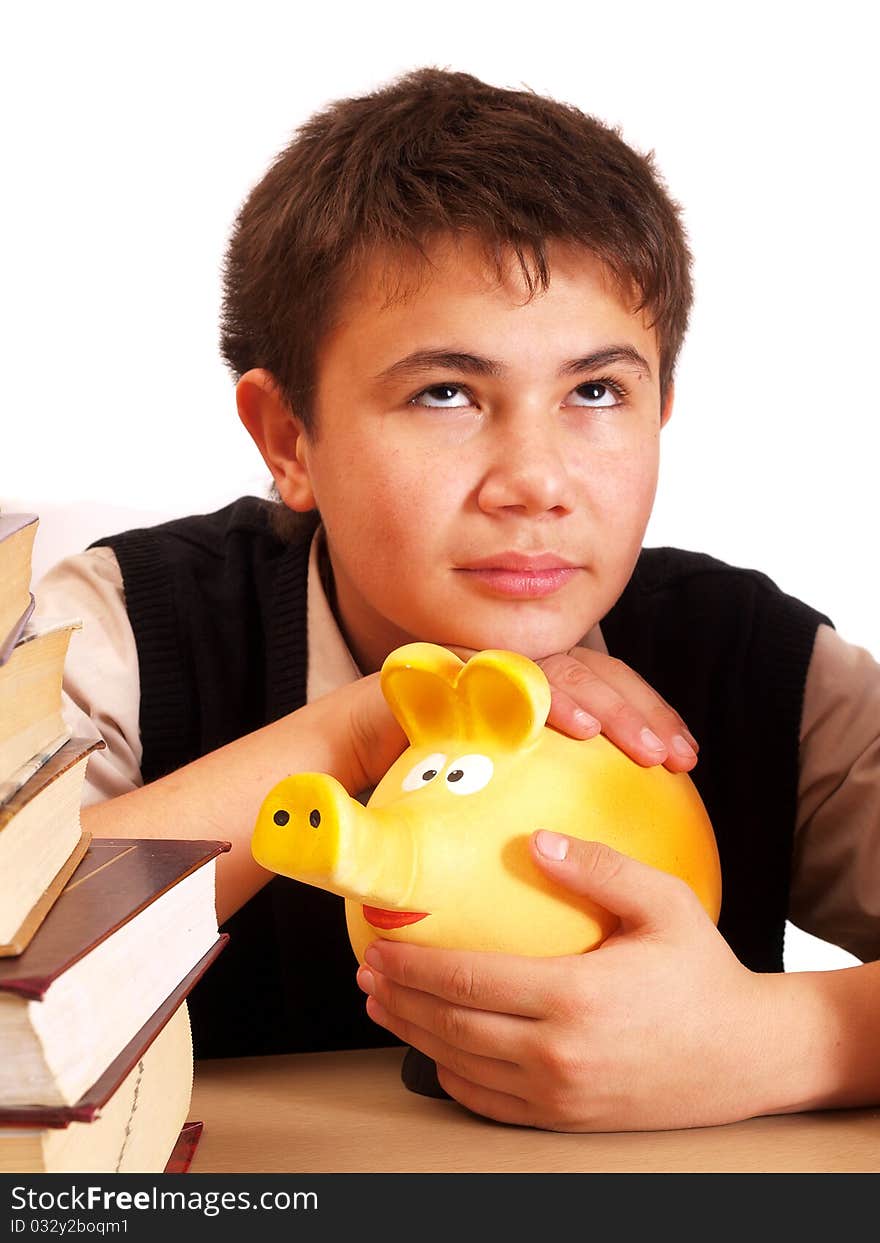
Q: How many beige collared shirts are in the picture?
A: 1